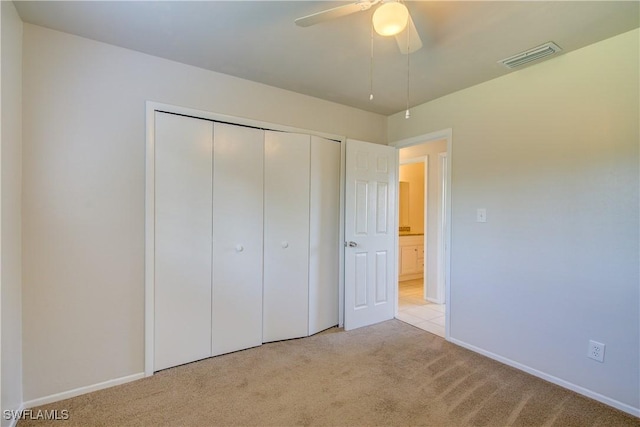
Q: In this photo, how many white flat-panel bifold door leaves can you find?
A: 4